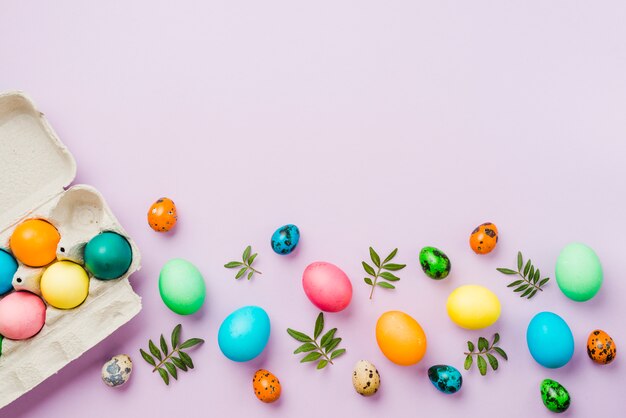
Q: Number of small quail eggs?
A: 10